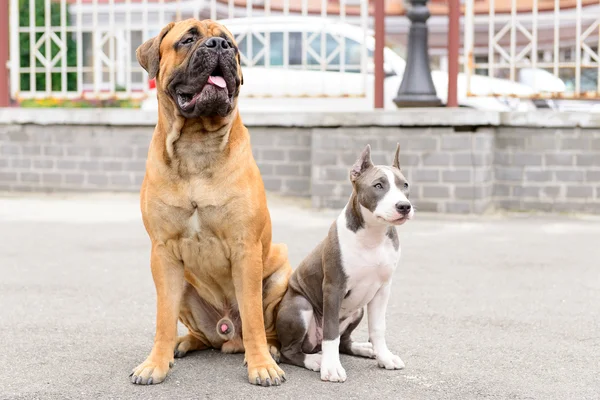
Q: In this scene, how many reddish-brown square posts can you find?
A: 3